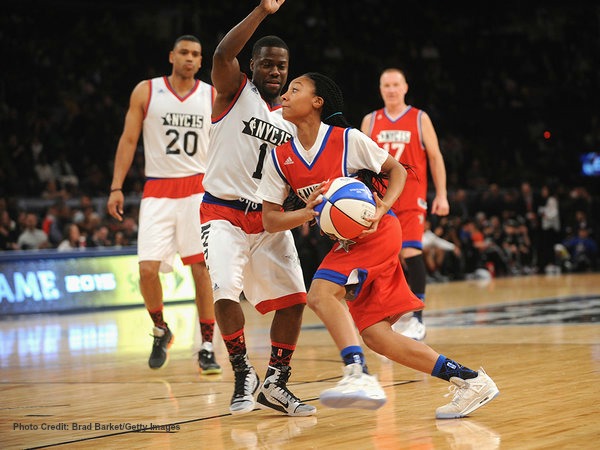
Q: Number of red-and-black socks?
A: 4